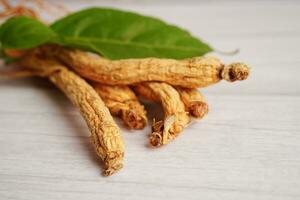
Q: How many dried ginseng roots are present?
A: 5